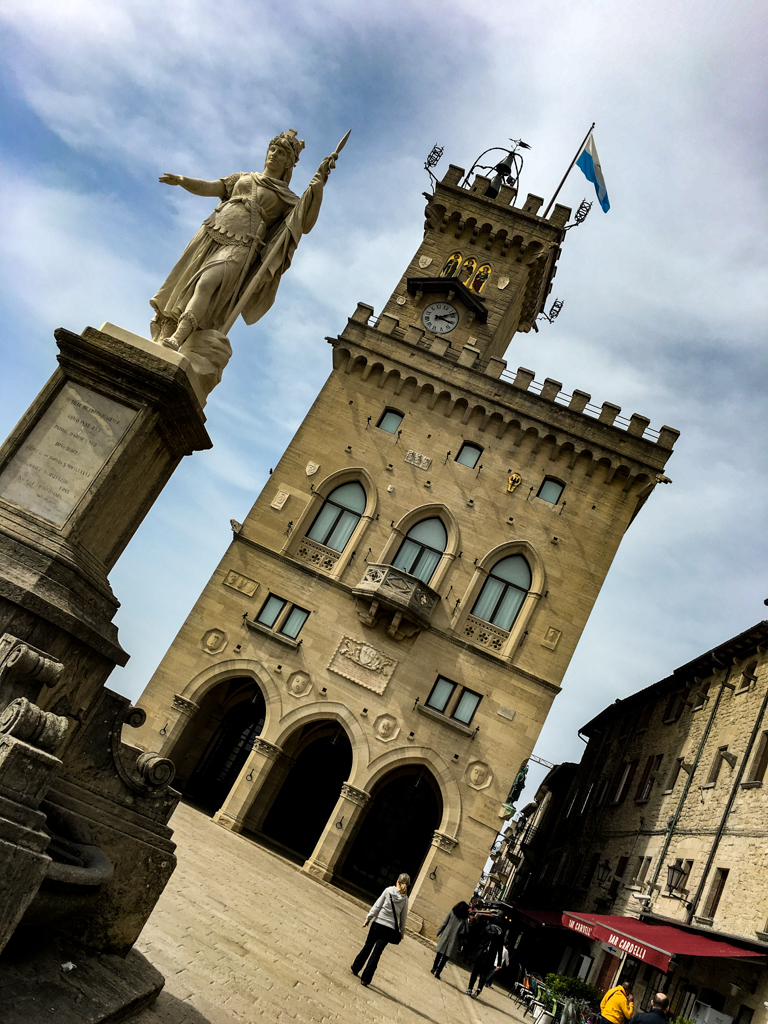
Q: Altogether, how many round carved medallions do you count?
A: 4